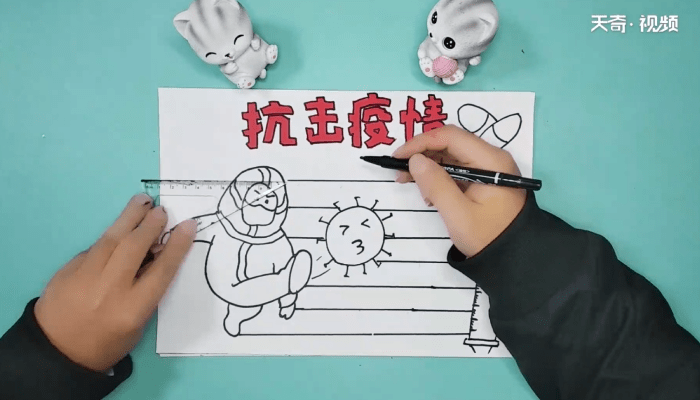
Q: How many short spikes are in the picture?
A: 12